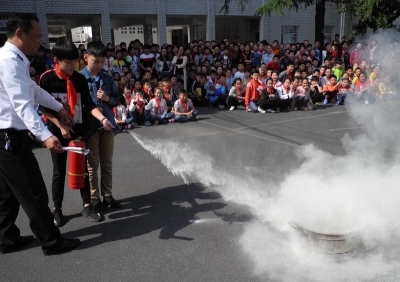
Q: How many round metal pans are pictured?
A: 1